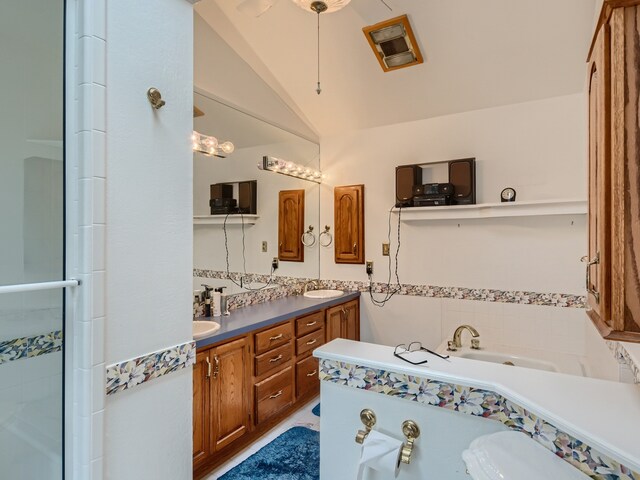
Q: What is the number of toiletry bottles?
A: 2